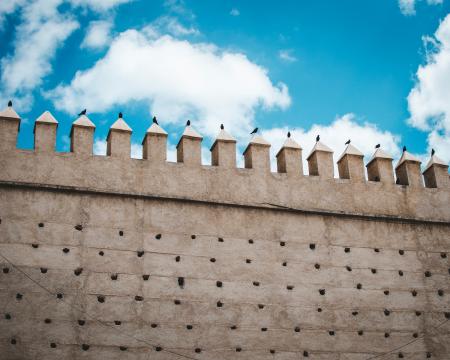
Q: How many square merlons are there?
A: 14